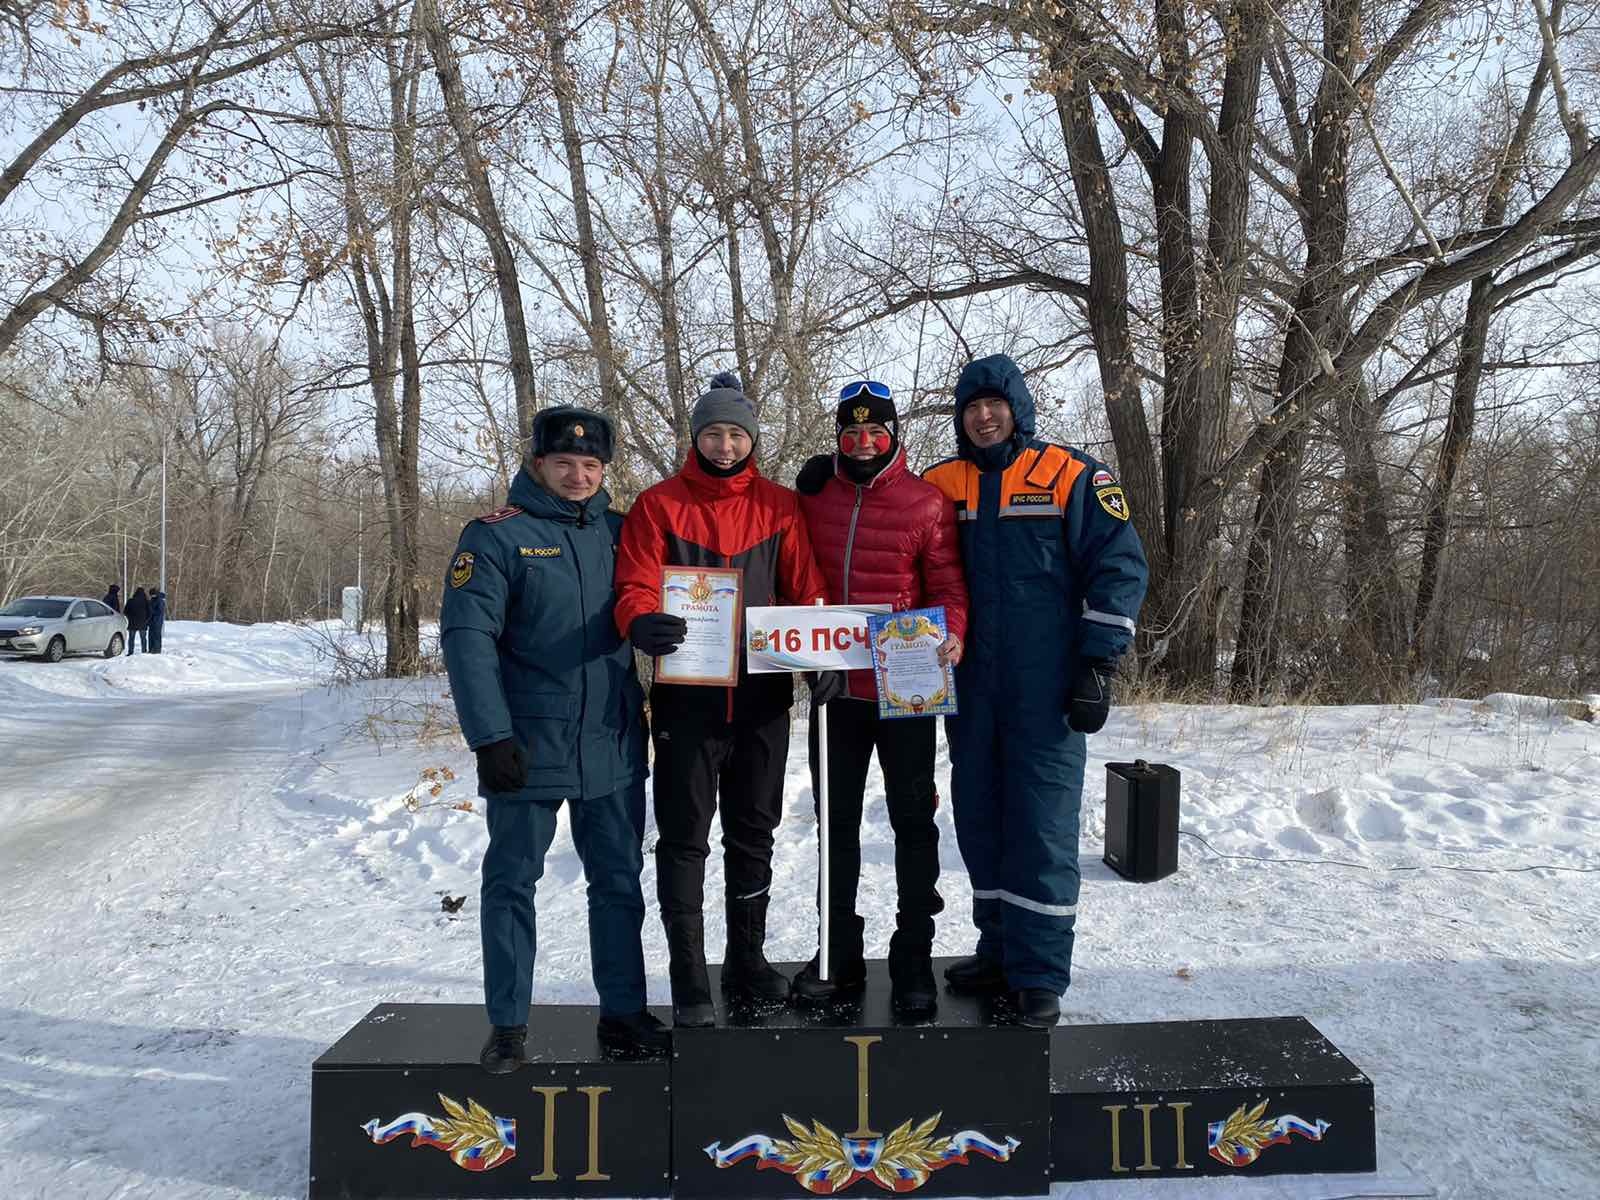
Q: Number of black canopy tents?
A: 0